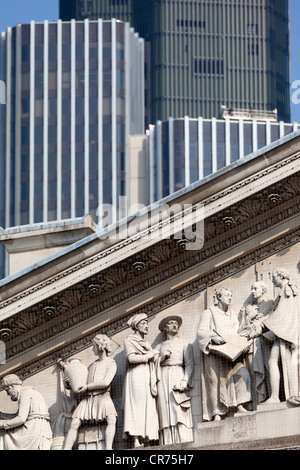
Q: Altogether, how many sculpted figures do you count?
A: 7